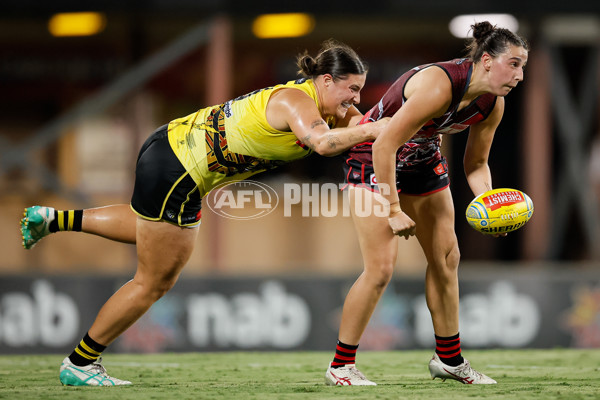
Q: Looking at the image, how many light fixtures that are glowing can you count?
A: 3